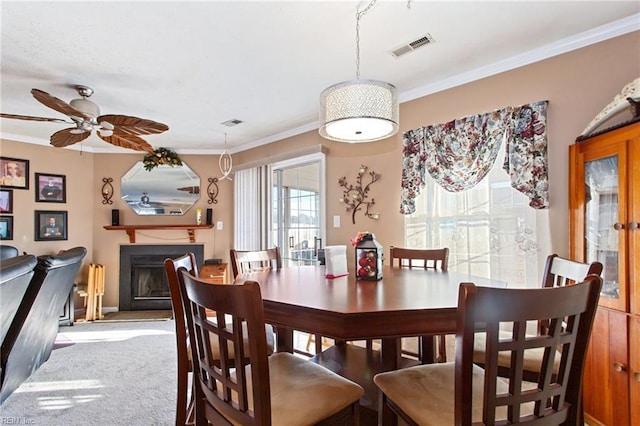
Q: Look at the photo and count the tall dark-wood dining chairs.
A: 6